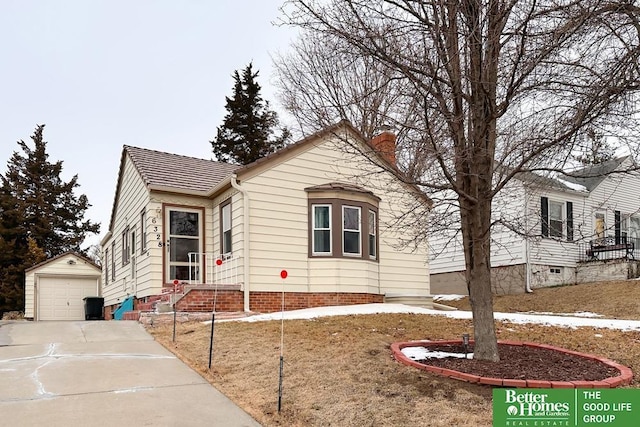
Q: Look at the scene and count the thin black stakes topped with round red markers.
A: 3